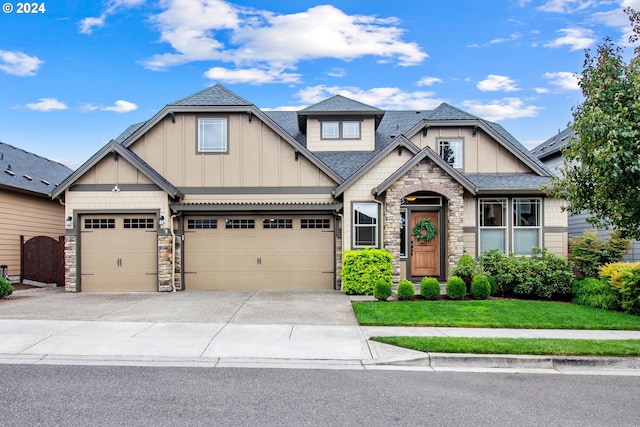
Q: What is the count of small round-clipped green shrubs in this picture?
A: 5